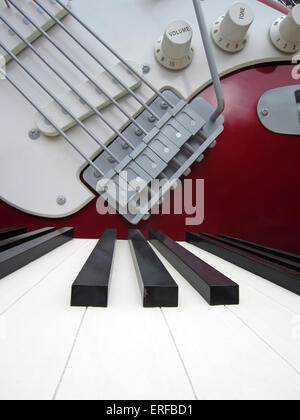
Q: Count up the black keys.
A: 9